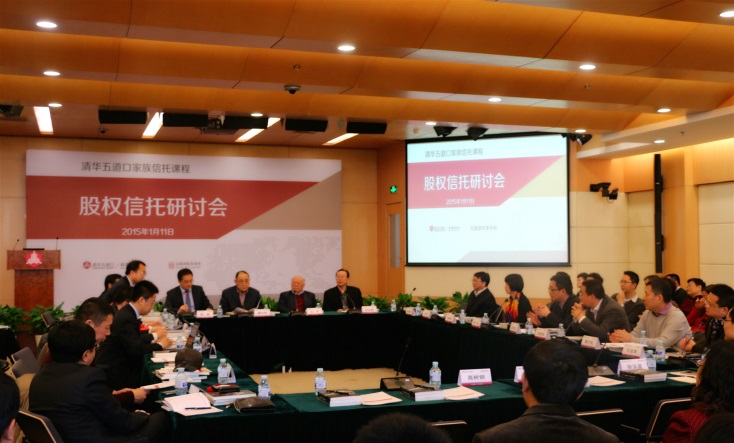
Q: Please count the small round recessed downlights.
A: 12